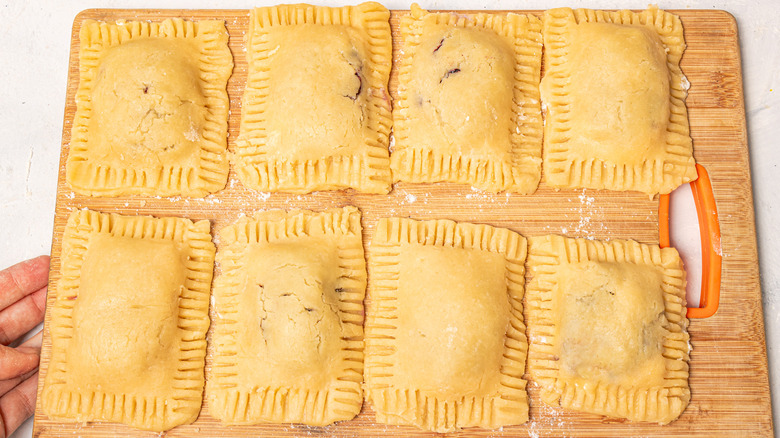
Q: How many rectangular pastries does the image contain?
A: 8